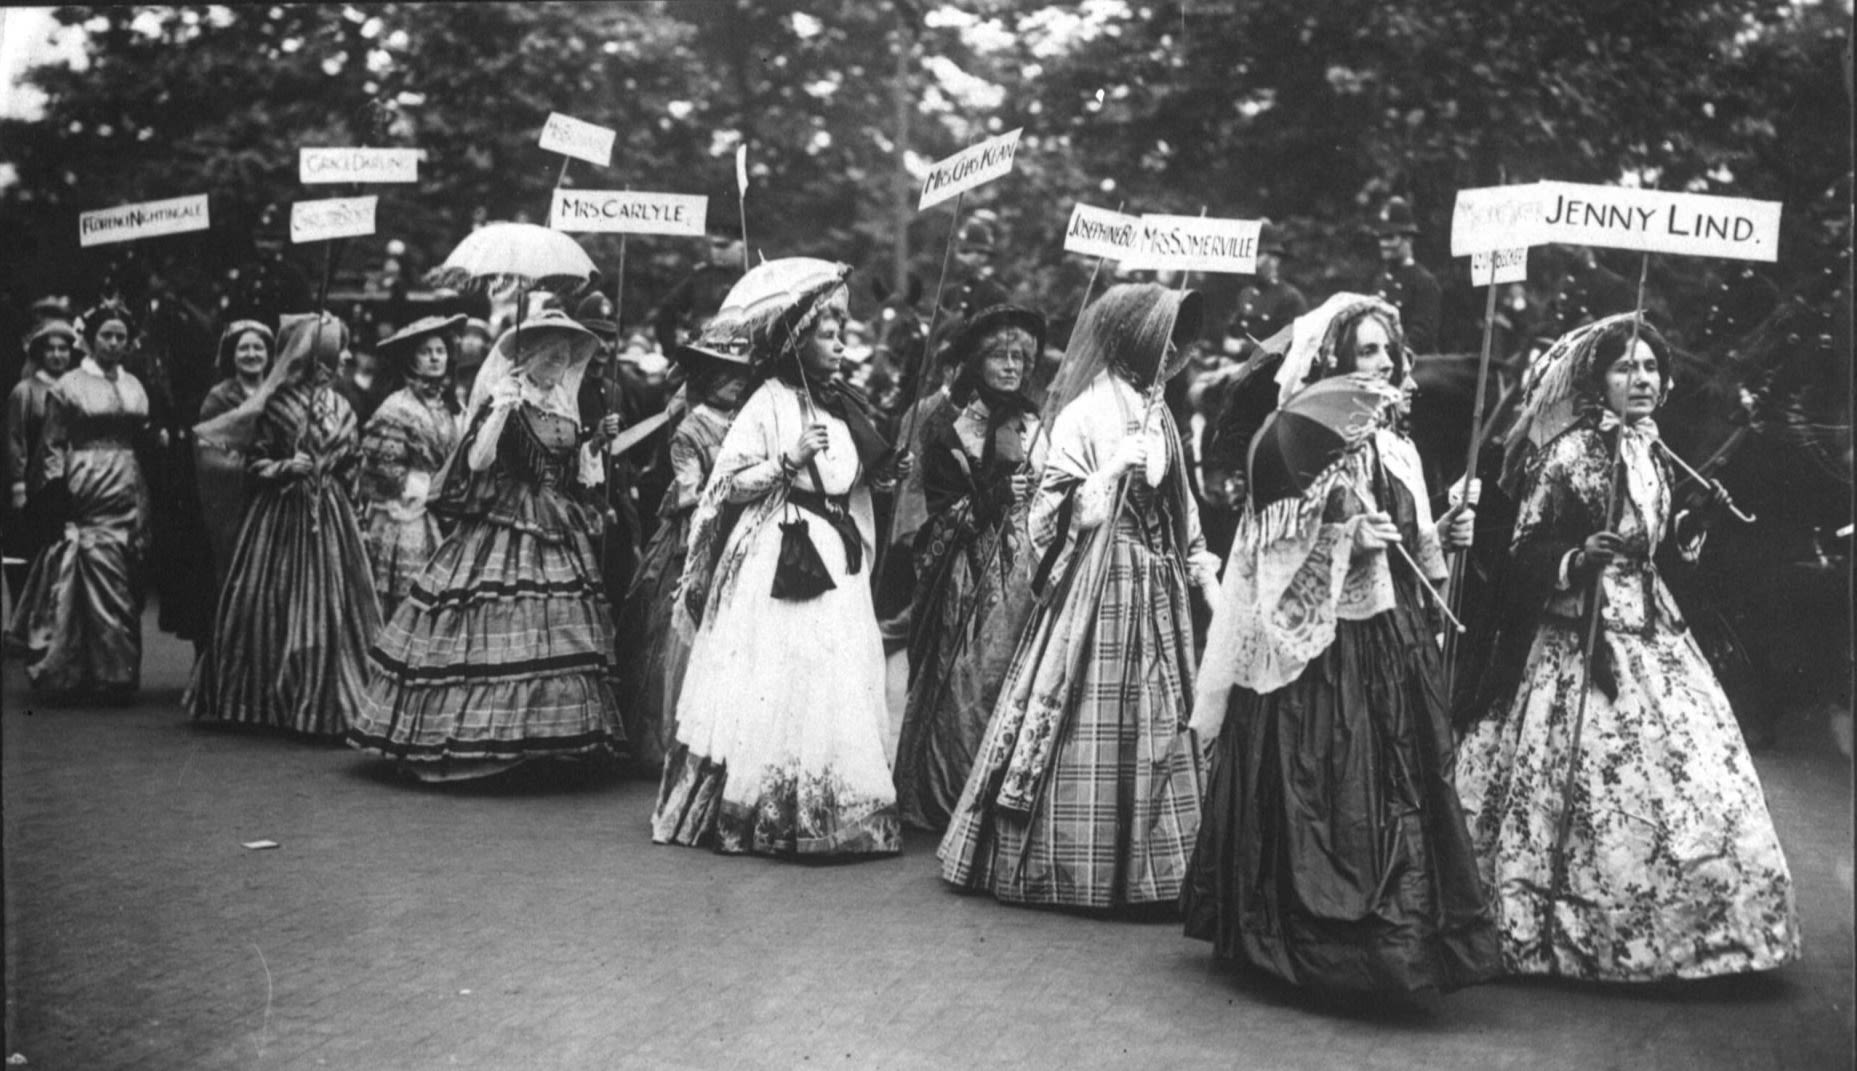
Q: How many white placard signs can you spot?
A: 12